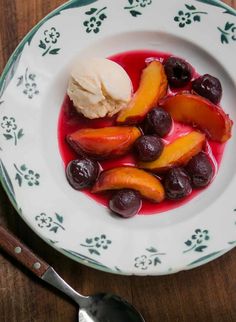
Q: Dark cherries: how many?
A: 8